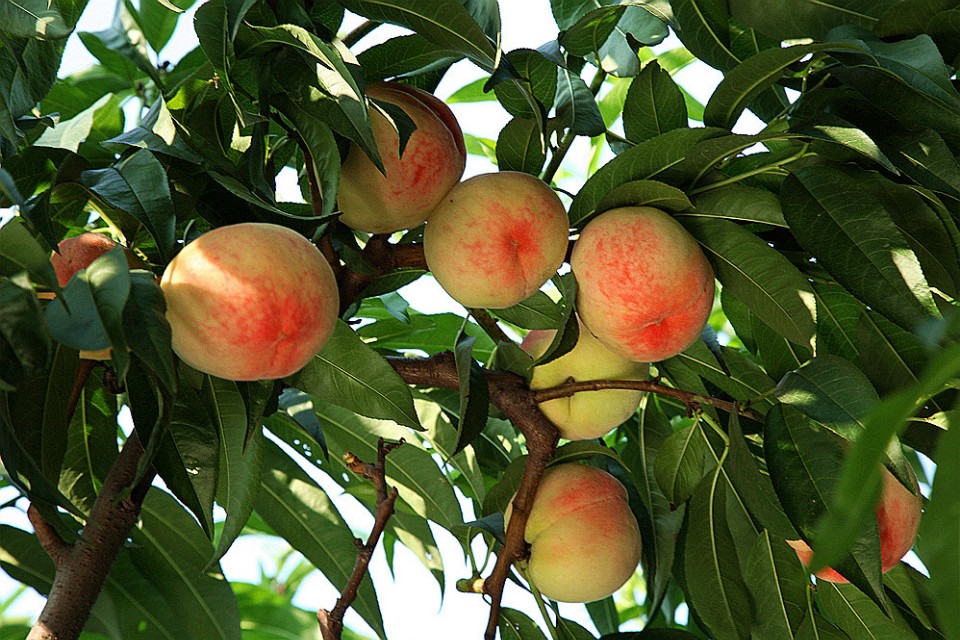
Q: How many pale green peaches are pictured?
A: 1